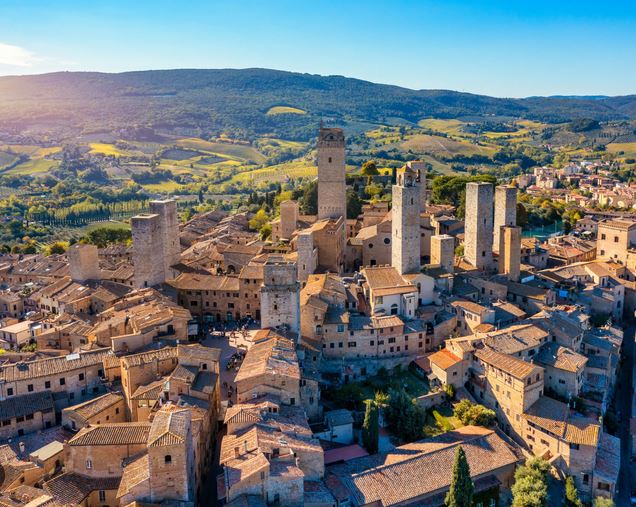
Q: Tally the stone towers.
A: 13